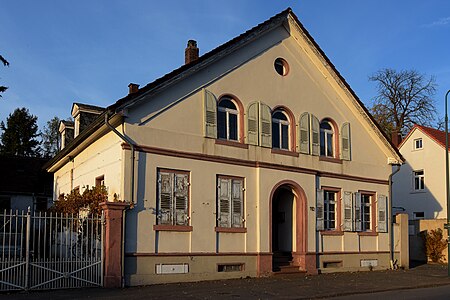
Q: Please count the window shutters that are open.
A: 10